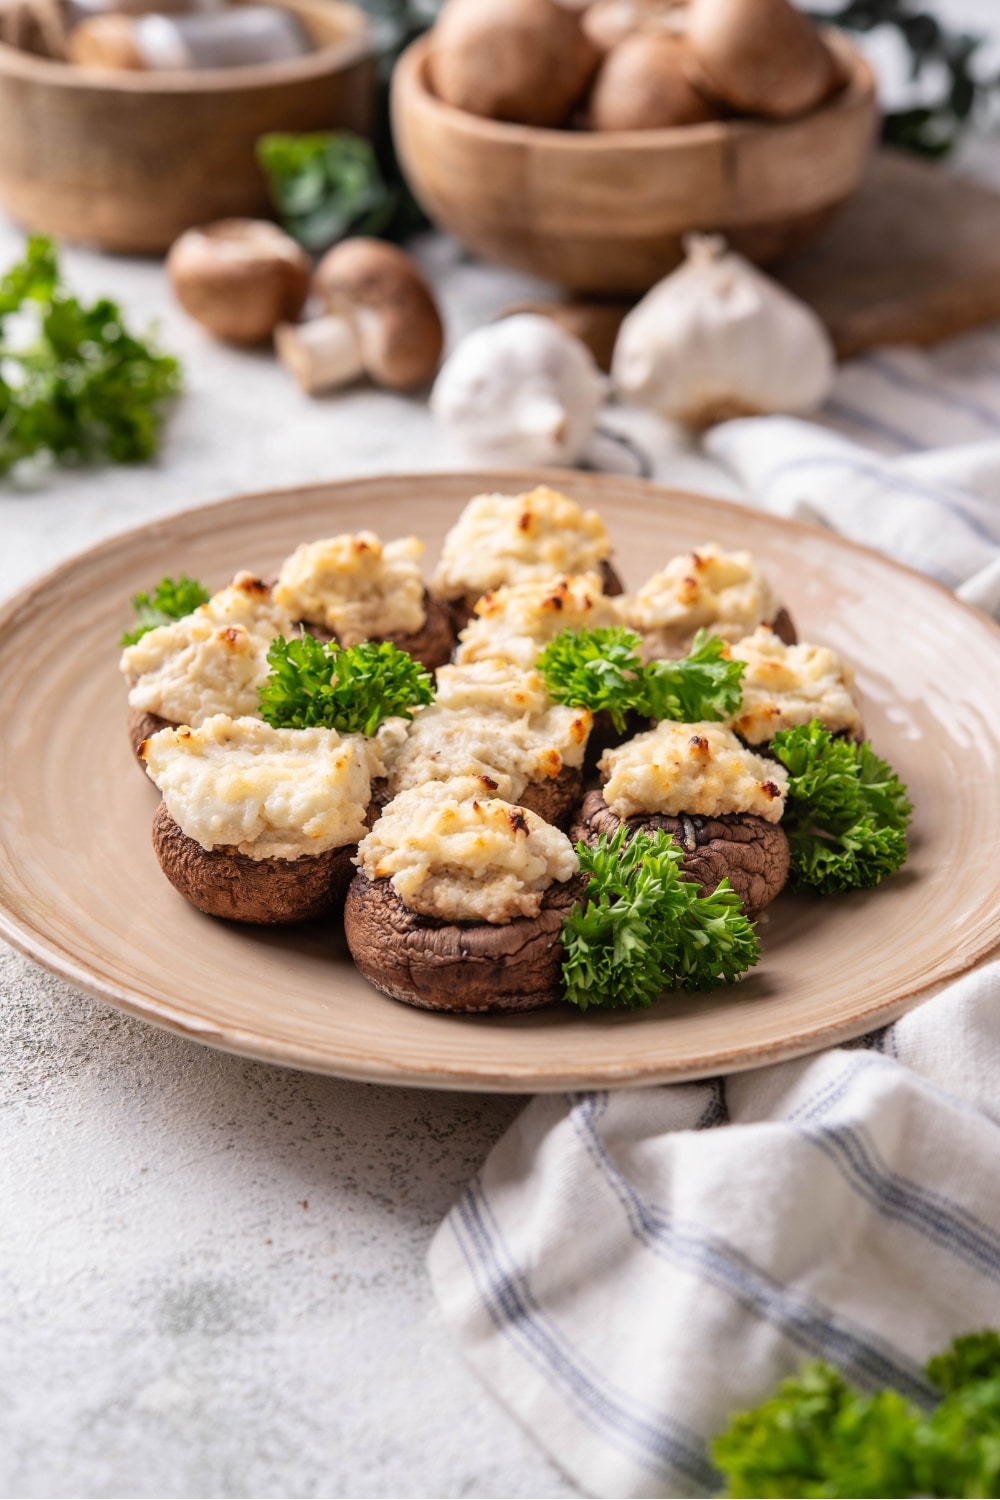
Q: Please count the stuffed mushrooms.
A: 10